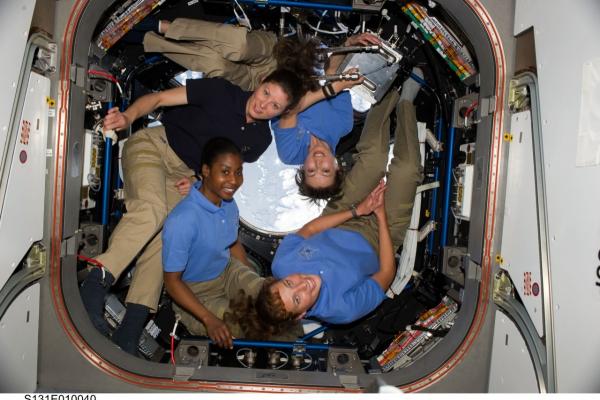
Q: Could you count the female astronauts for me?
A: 4